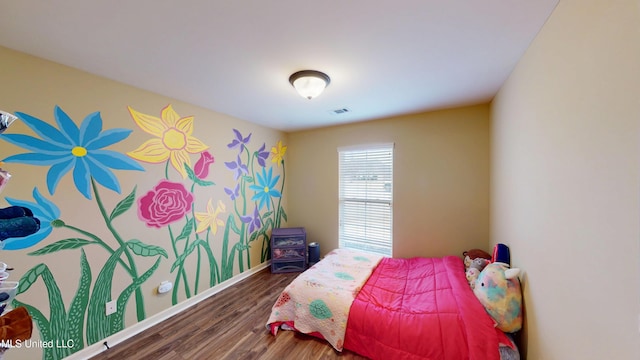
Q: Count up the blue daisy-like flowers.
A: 3